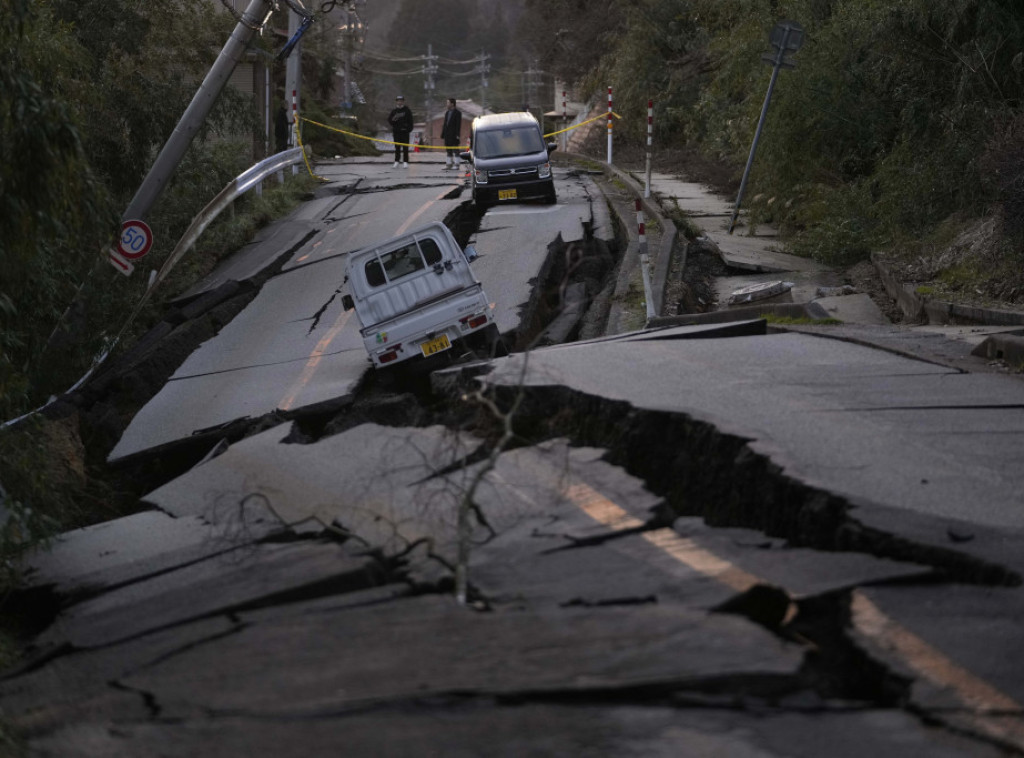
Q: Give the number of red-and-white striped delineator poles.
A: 5